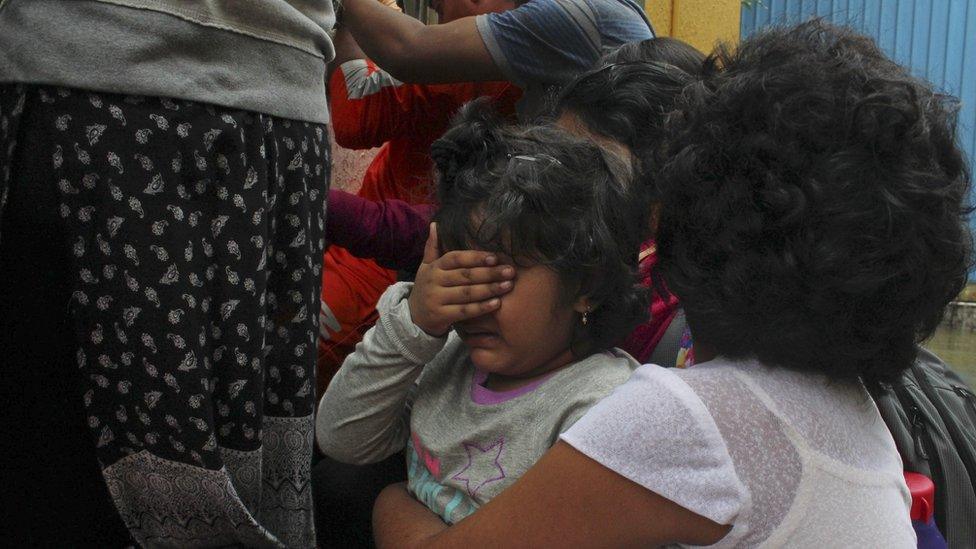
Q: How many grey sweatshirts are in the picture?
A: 2